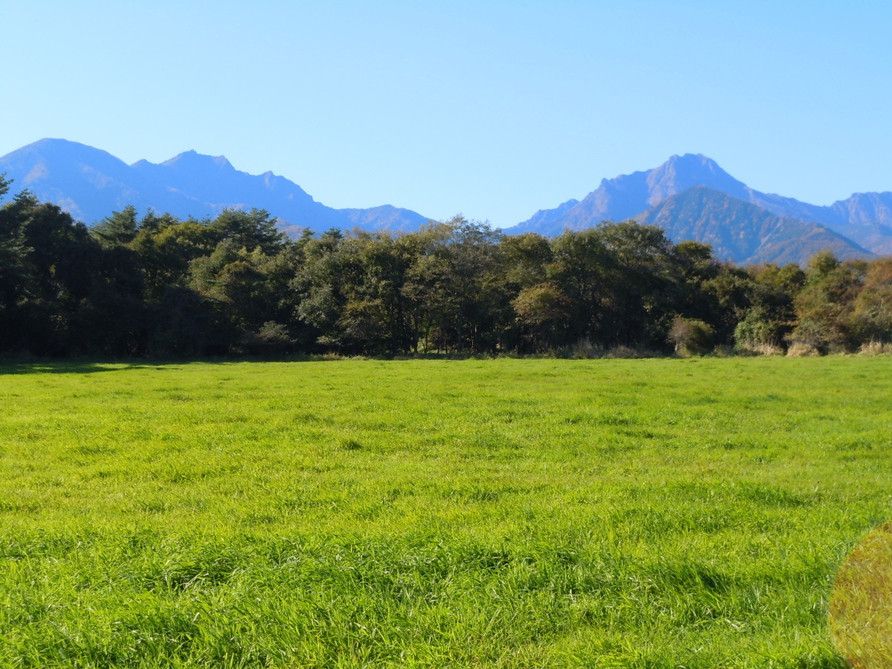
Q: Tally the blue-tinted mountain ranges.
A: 2